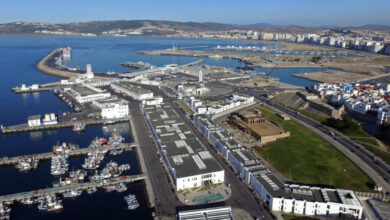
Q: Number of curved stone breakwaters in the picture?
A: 1